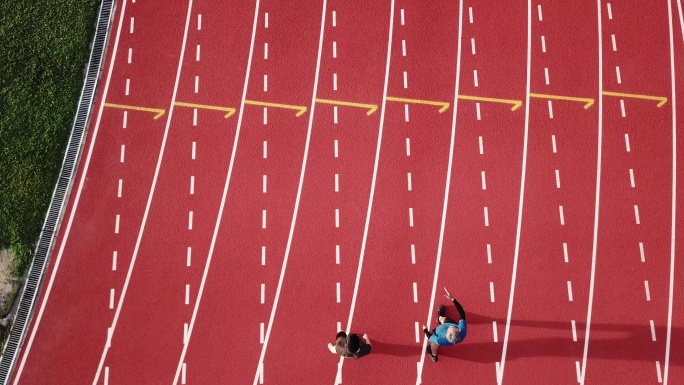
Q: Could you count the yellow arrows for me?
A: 8